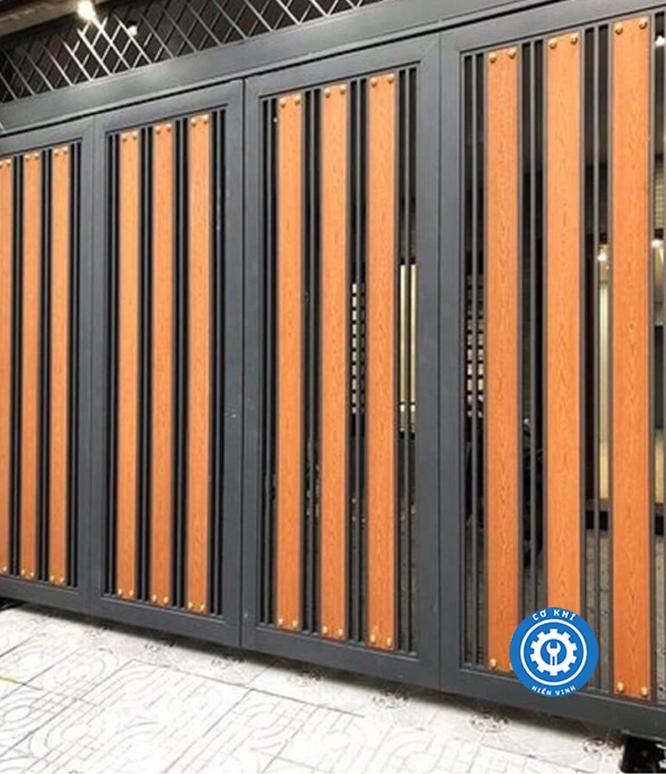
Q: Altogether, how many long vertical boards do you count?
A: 12